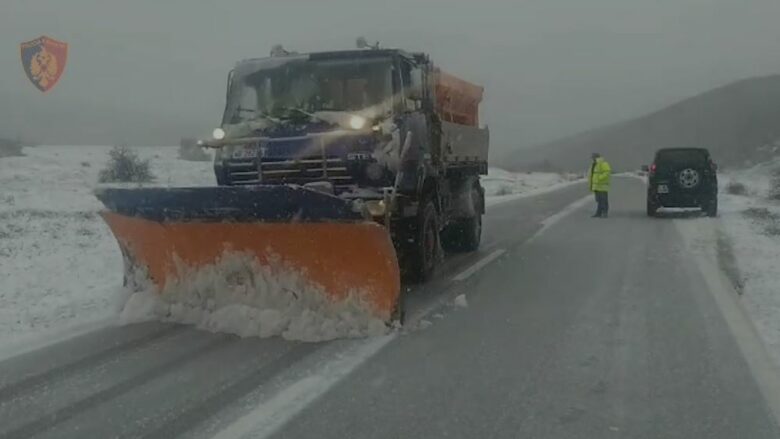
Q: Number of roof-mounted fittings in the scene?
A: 2